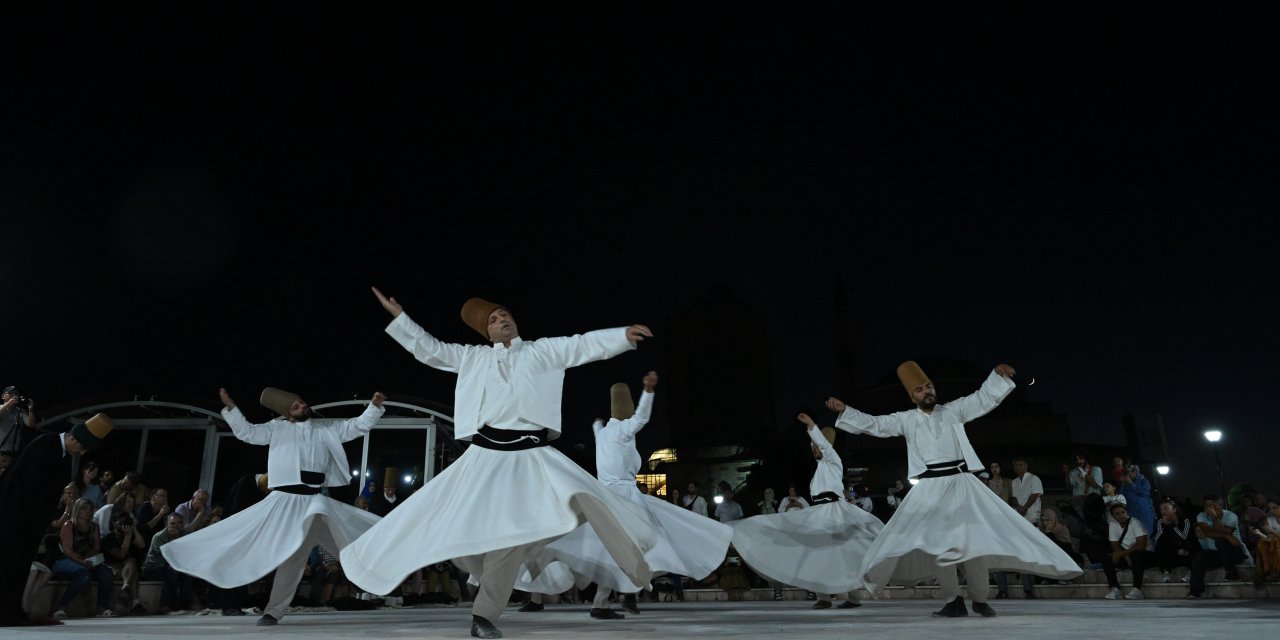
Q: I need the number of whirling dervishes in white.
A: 5